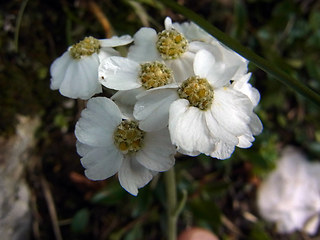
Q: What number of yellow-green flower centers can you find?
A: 5